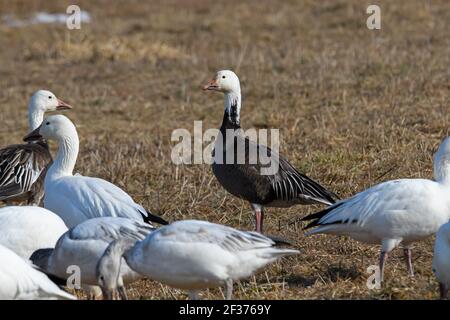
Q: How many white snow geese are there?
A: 7